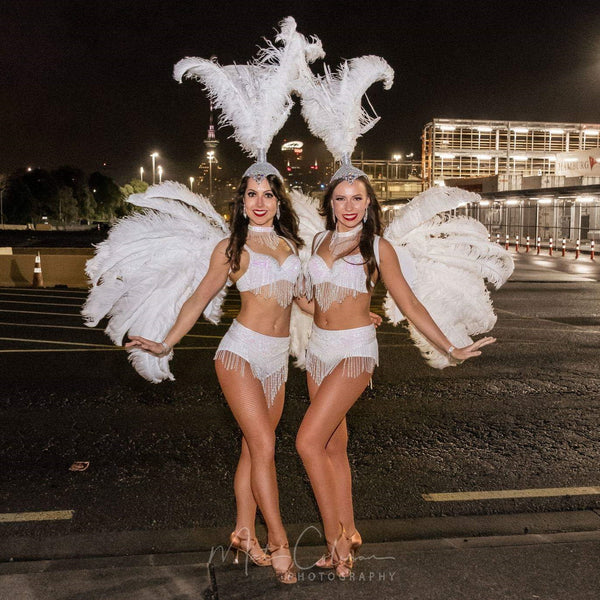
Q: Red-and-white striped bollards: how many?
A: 10